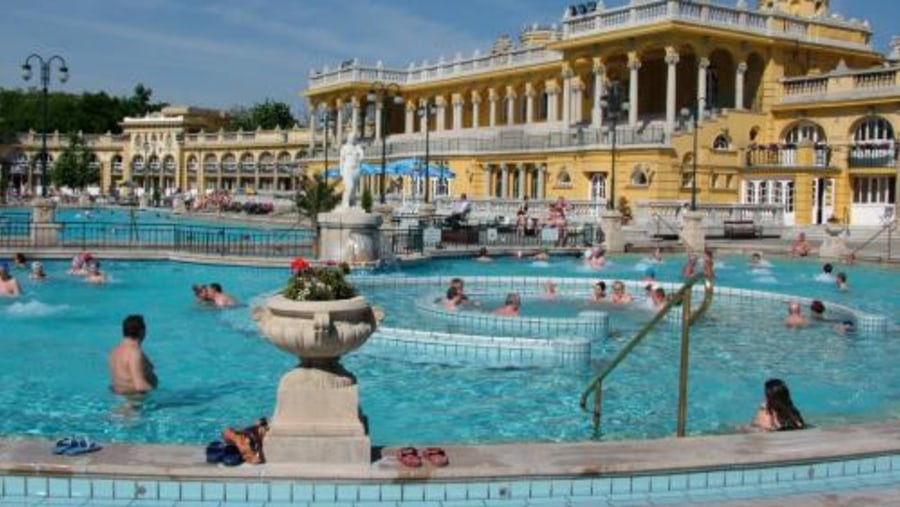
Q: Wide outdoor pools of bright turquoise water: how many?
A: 2